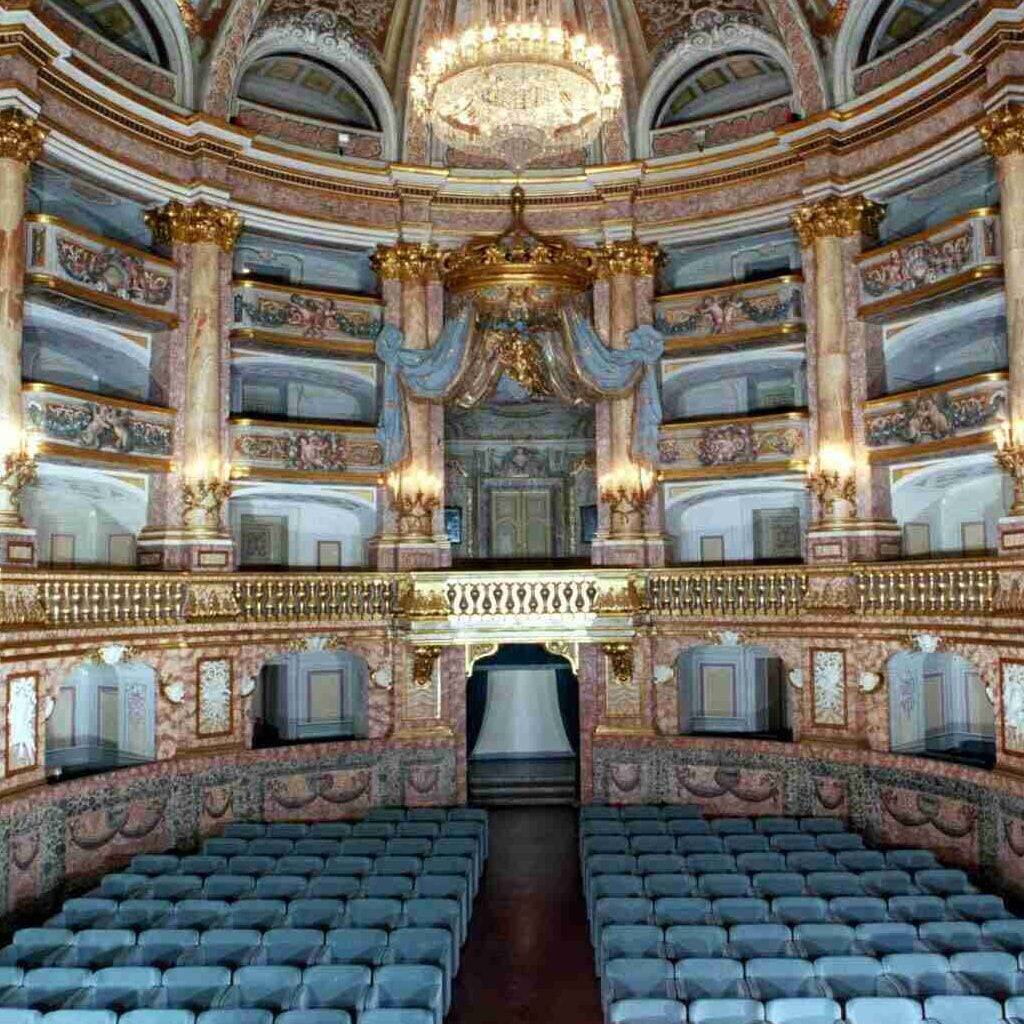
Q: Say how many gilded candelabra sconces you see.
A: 6